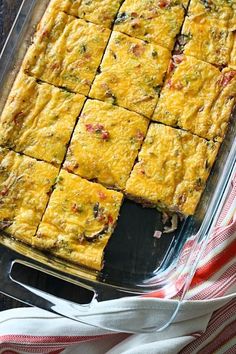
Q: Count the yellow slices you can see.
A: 11